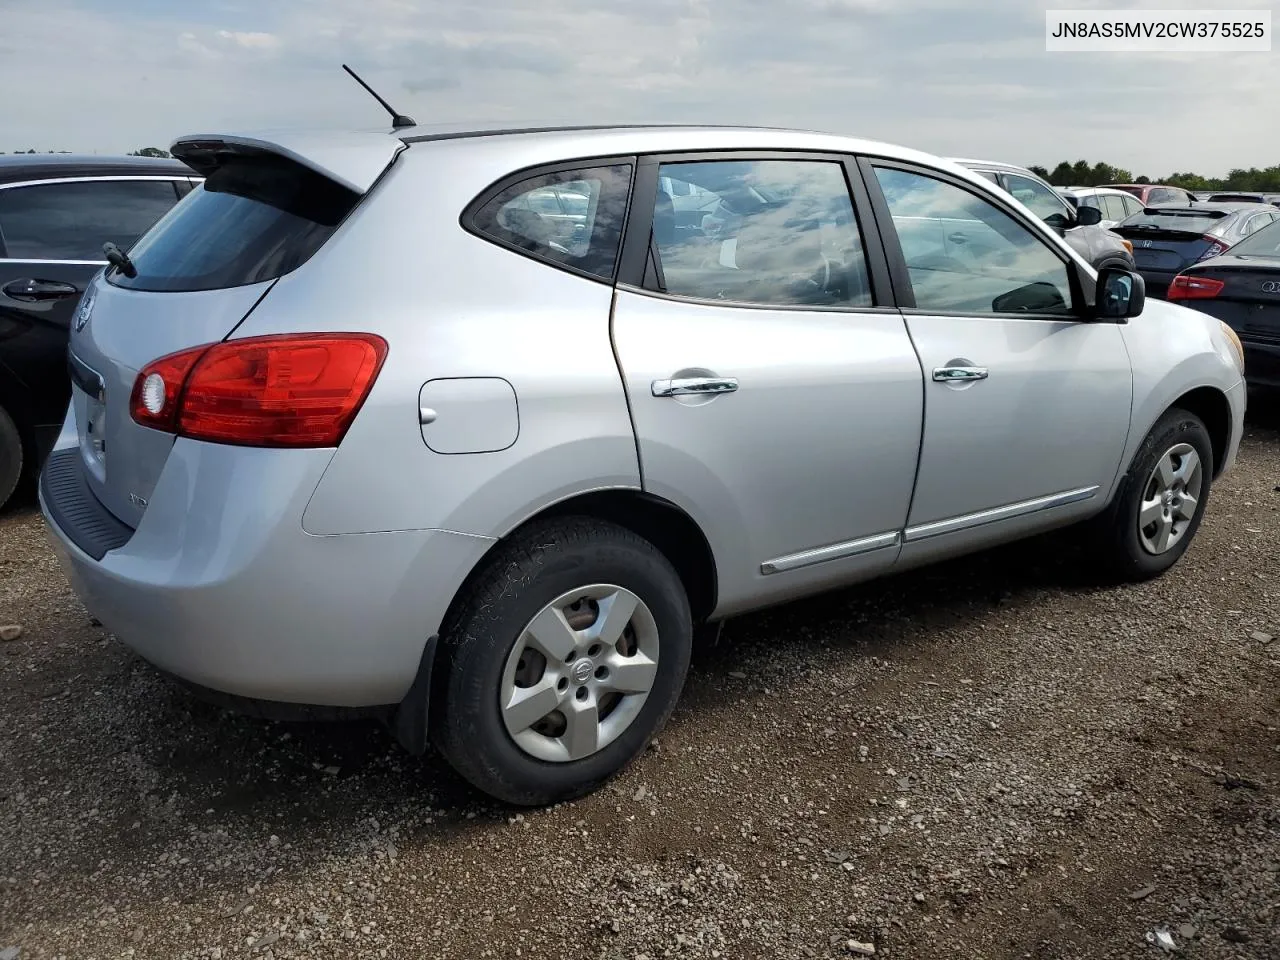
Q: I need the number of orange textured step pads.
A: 0